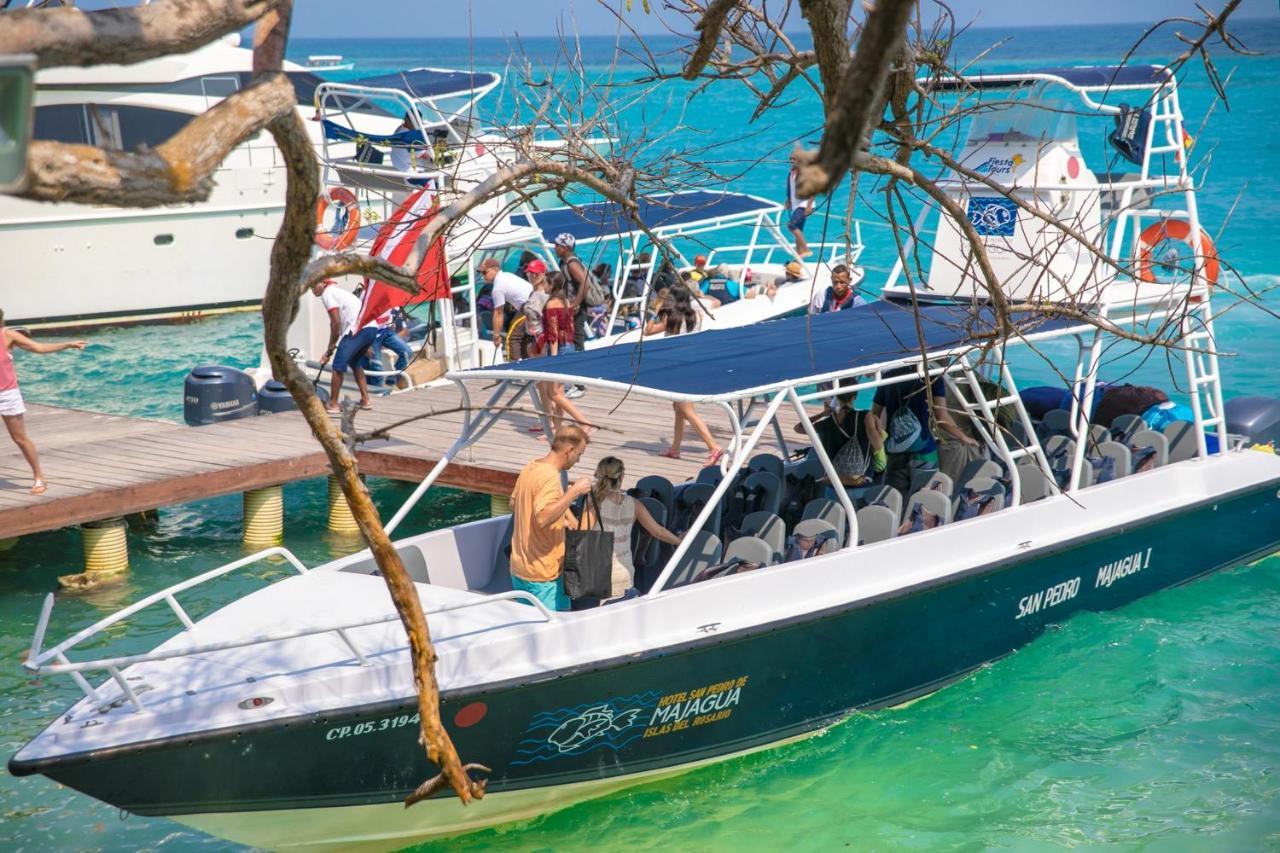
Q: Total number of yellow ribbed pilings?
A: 4